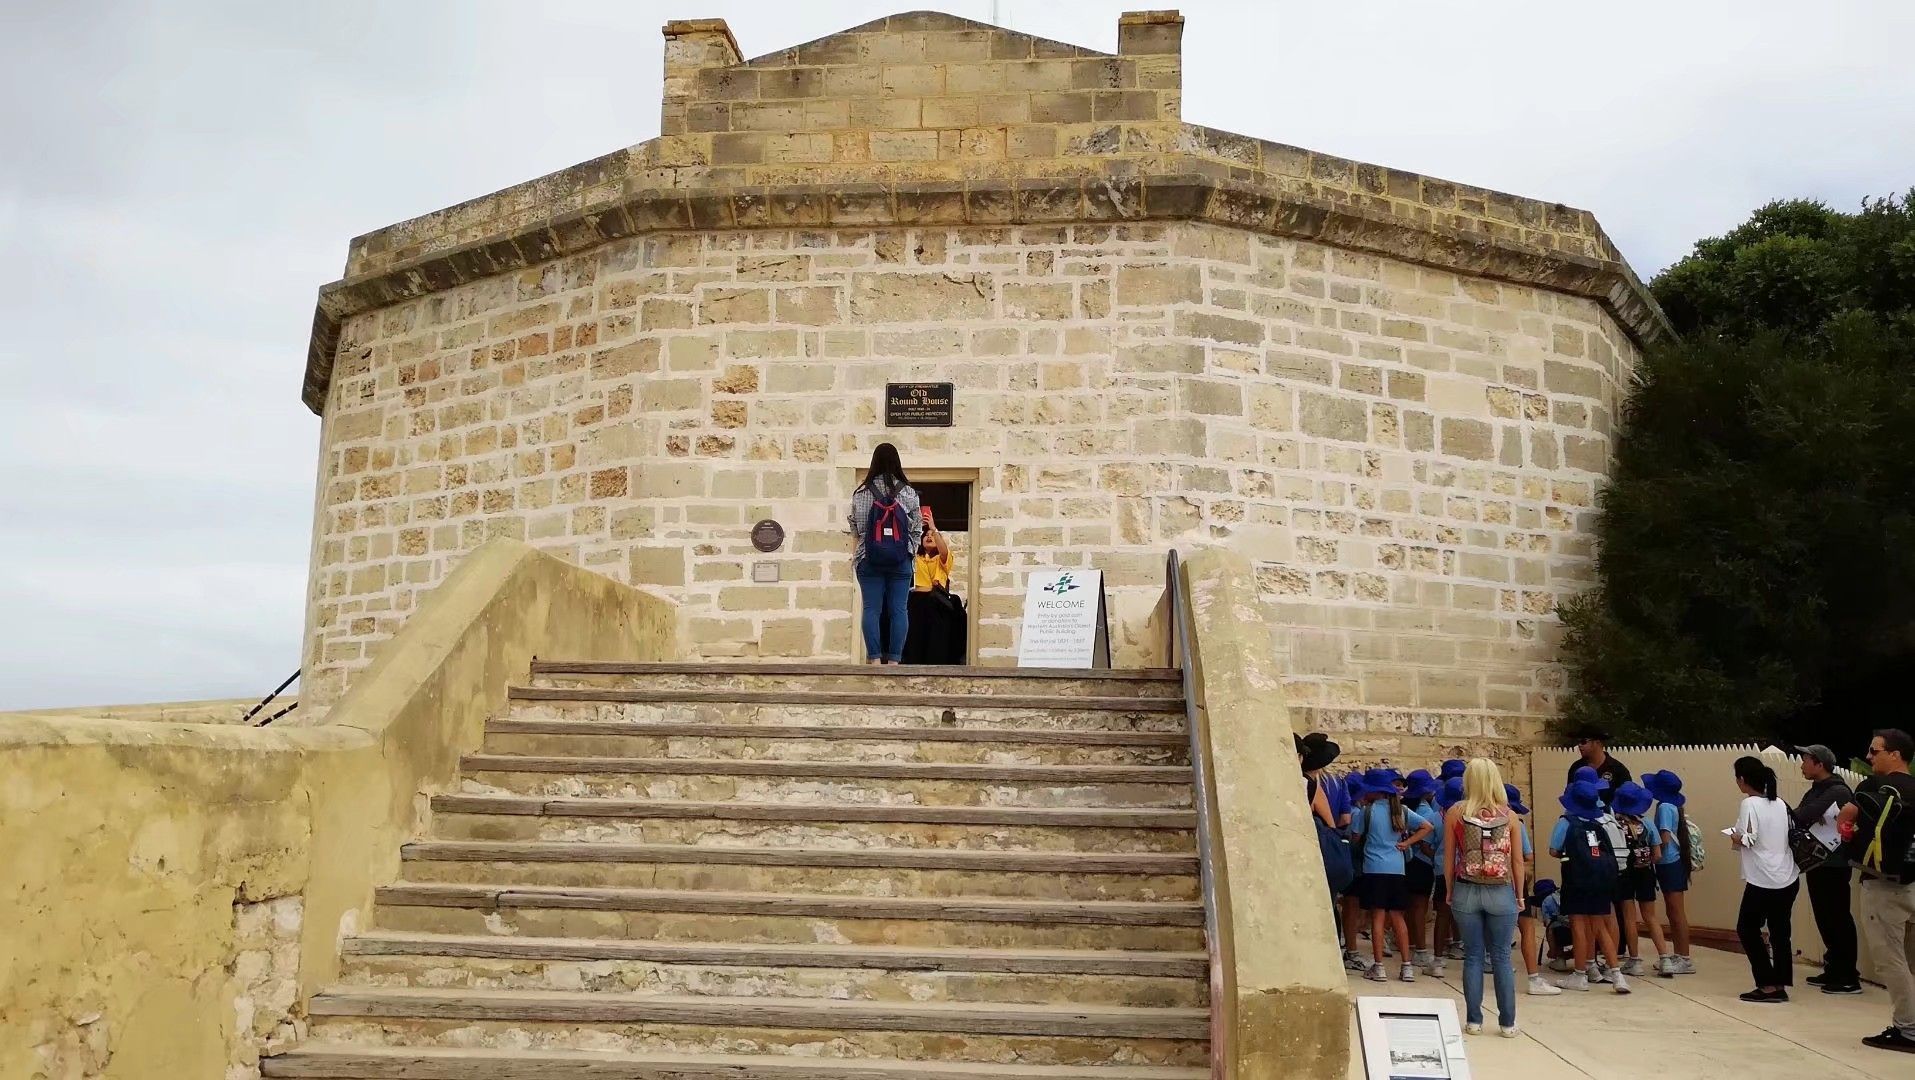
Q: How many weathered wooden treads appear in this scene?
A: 10